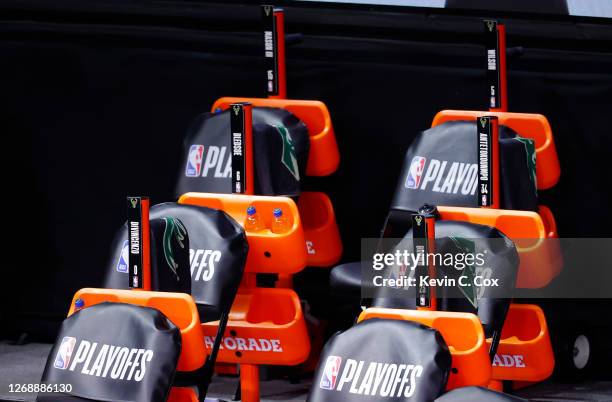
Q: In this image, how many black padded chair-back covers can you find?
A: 6